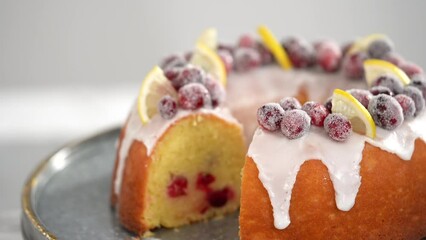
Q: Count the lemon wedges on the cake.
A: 7